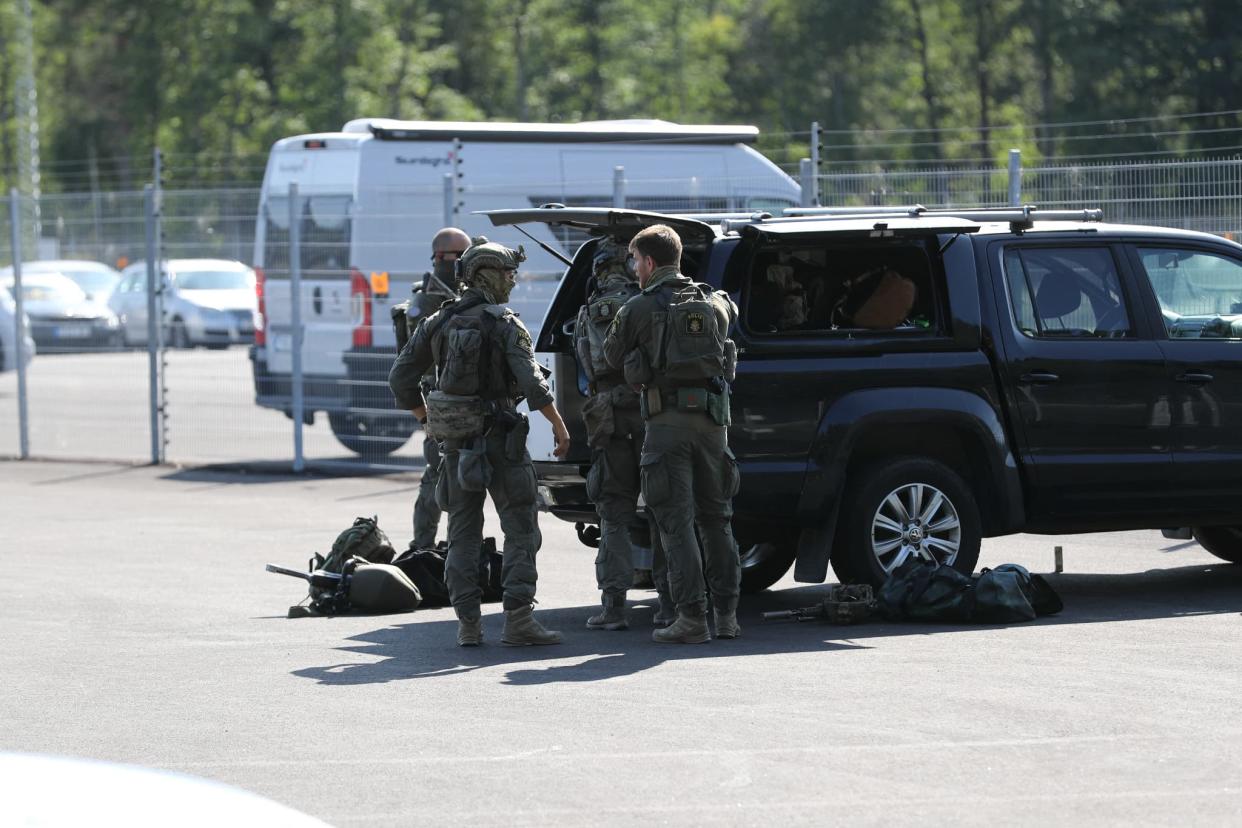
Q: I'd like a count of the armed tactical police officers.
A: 4